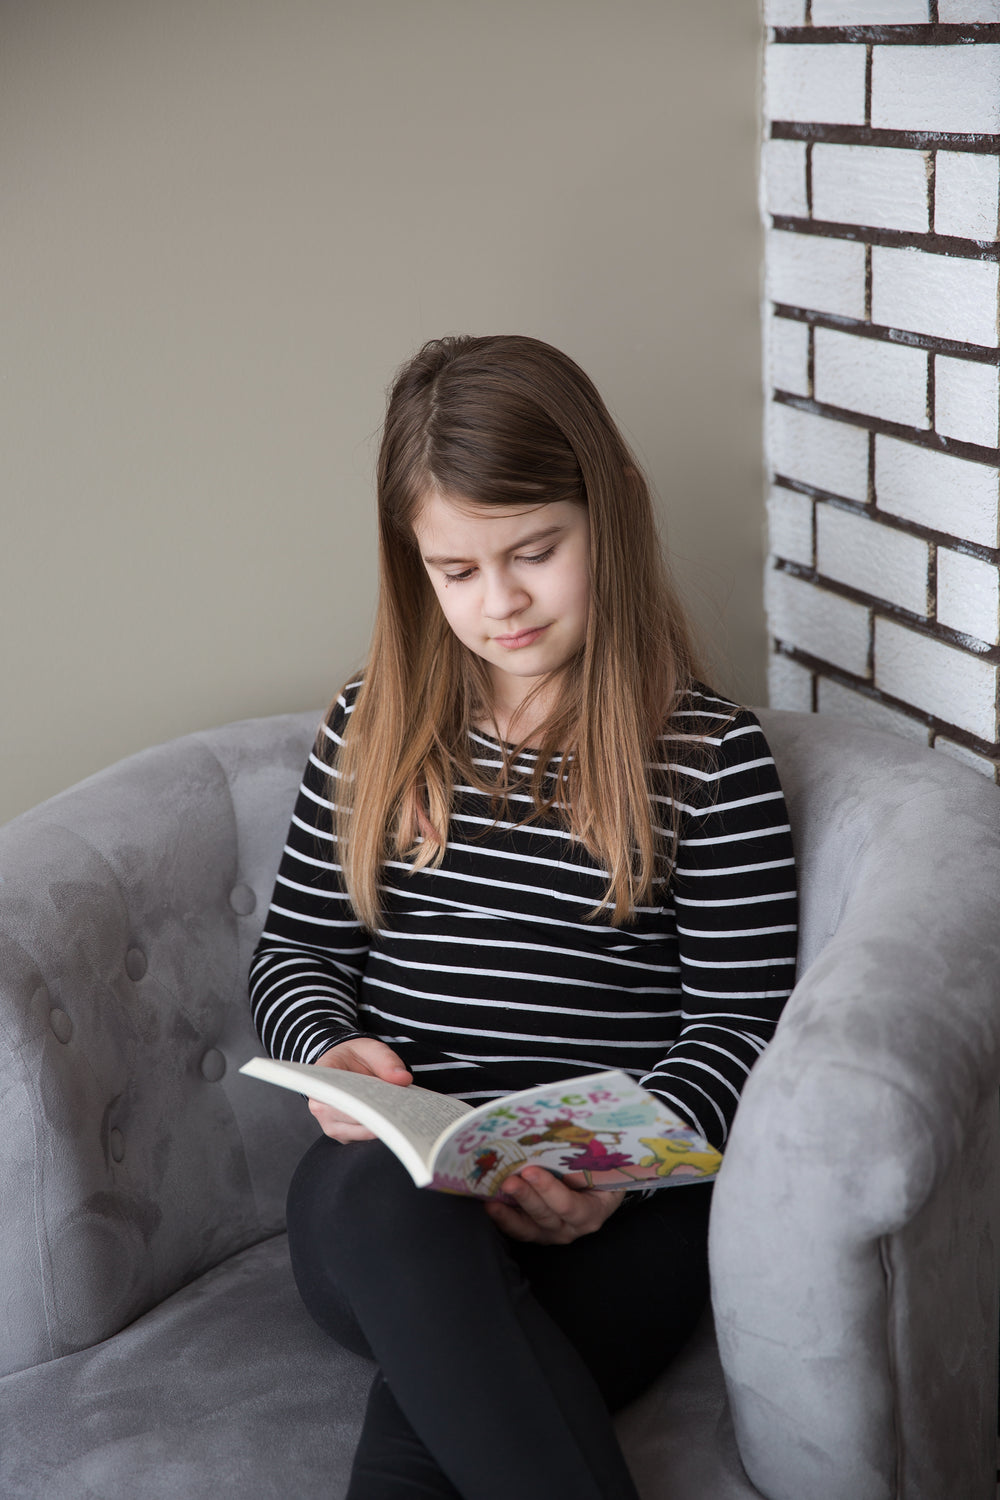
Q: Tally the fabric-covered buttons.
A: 5